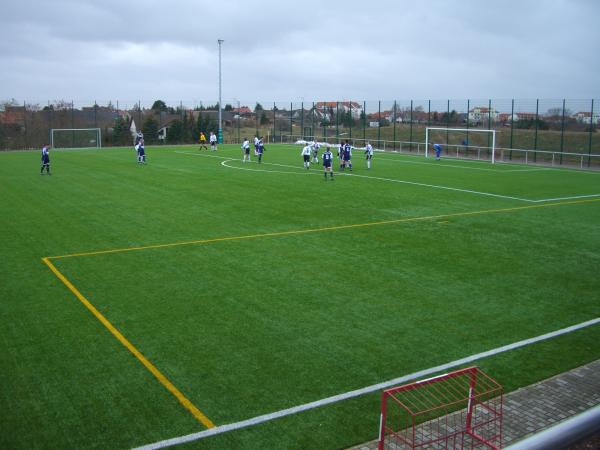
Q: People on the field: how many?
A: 15